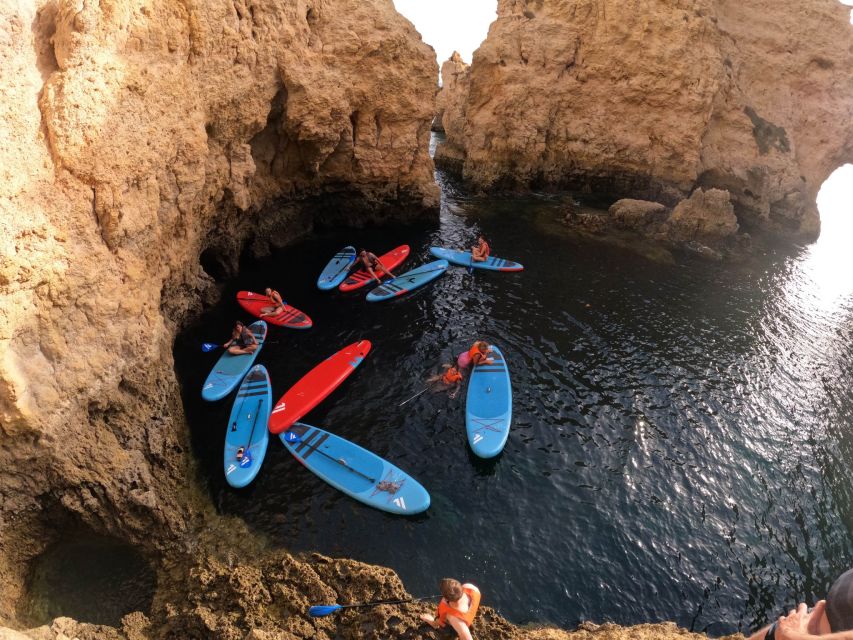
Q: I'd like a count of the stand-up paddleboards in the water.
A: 10